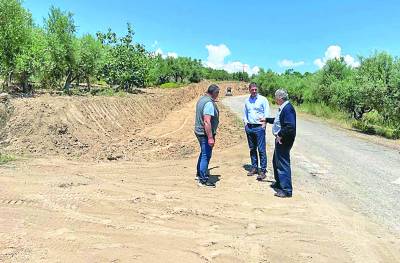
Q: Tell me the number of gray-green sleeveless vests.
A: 1